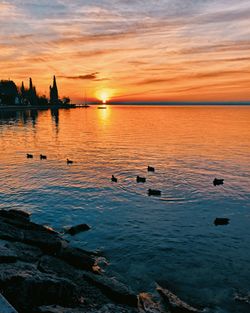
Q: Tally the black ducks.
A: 9